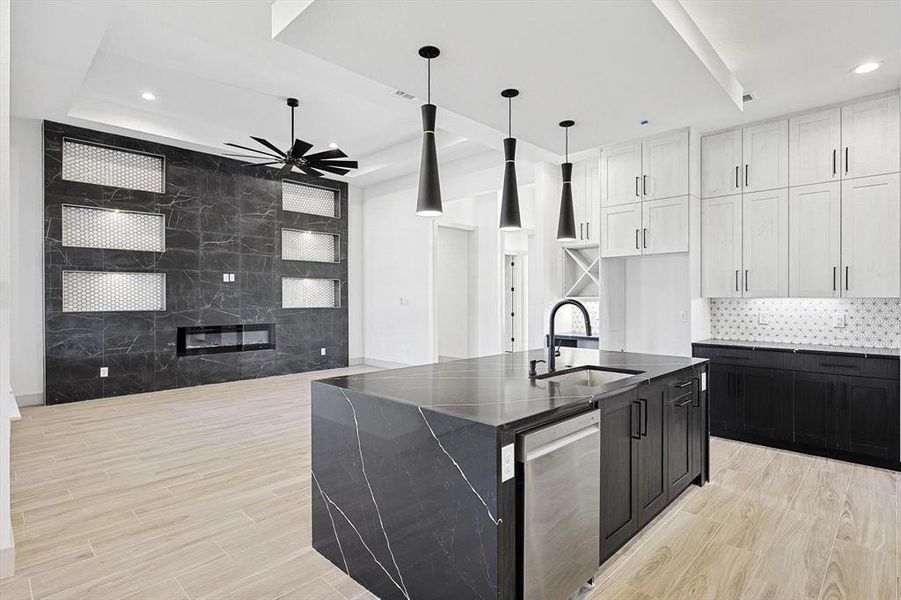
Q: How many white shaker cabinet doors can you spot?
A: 14